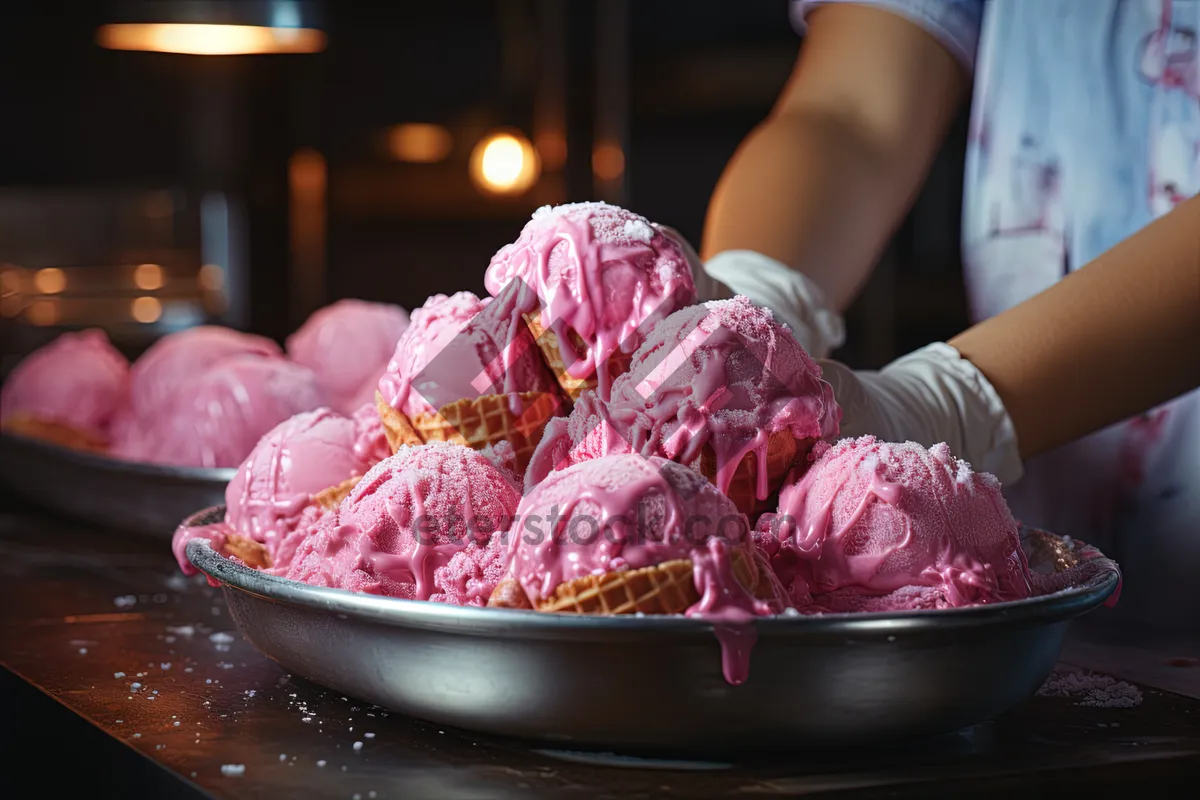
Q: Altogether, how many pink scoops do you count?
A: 11